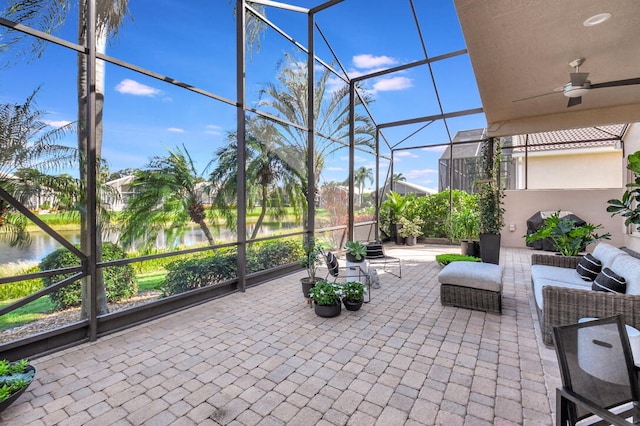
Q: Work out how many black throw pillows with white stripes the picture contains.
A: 4